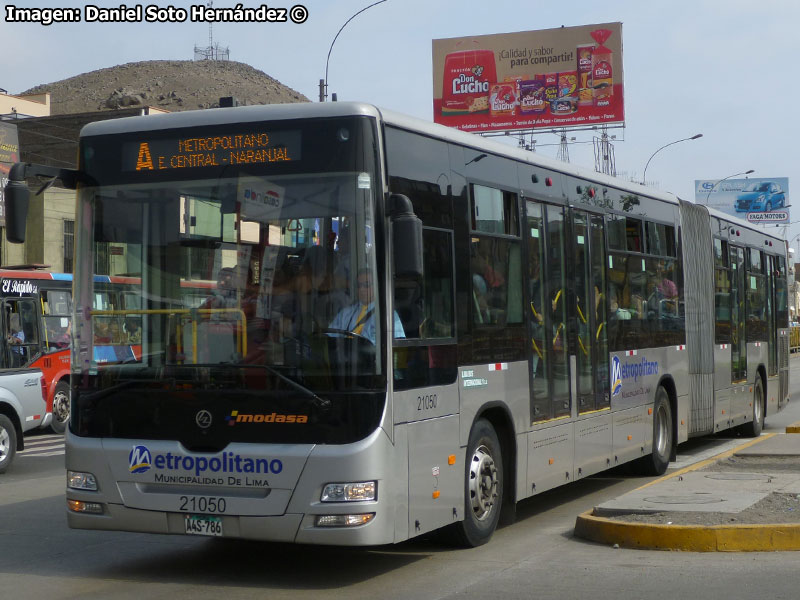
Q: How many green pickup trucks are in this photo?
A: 0